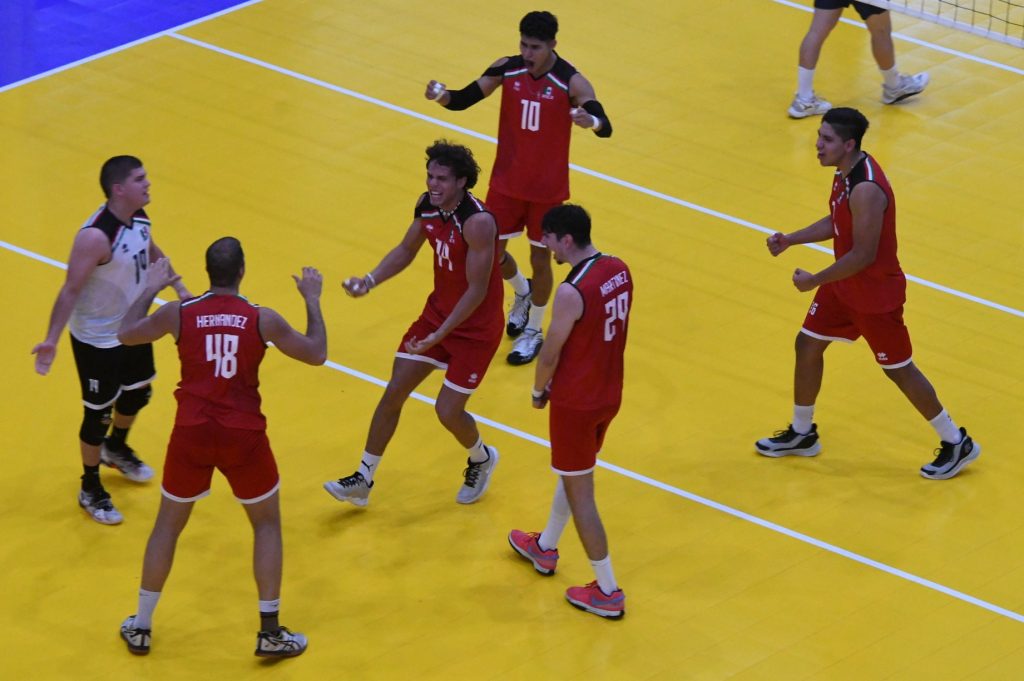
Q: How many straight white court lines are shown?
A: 4